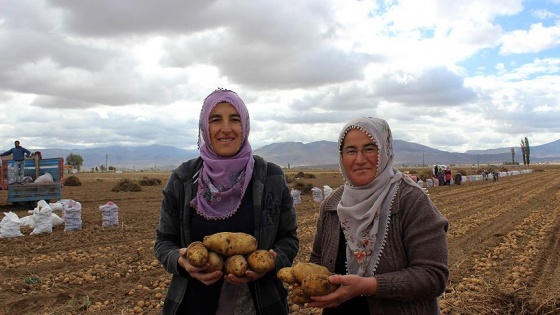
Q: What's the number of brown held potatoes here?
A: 9